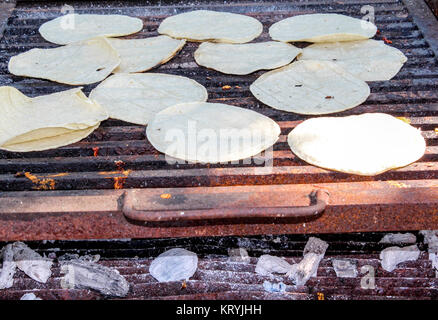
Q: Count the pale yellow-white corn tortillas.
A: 12